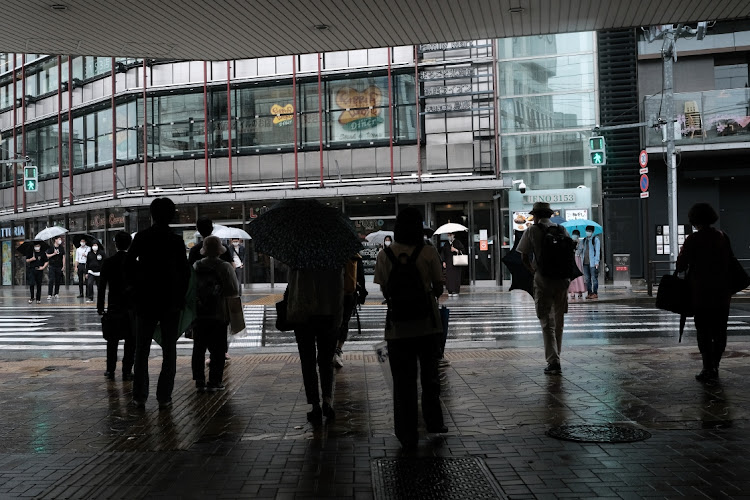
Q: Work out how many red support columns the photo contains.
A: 13